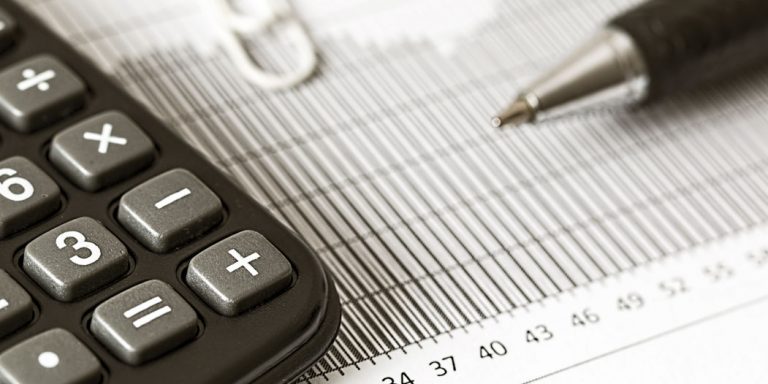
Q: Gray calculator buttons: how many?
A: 10